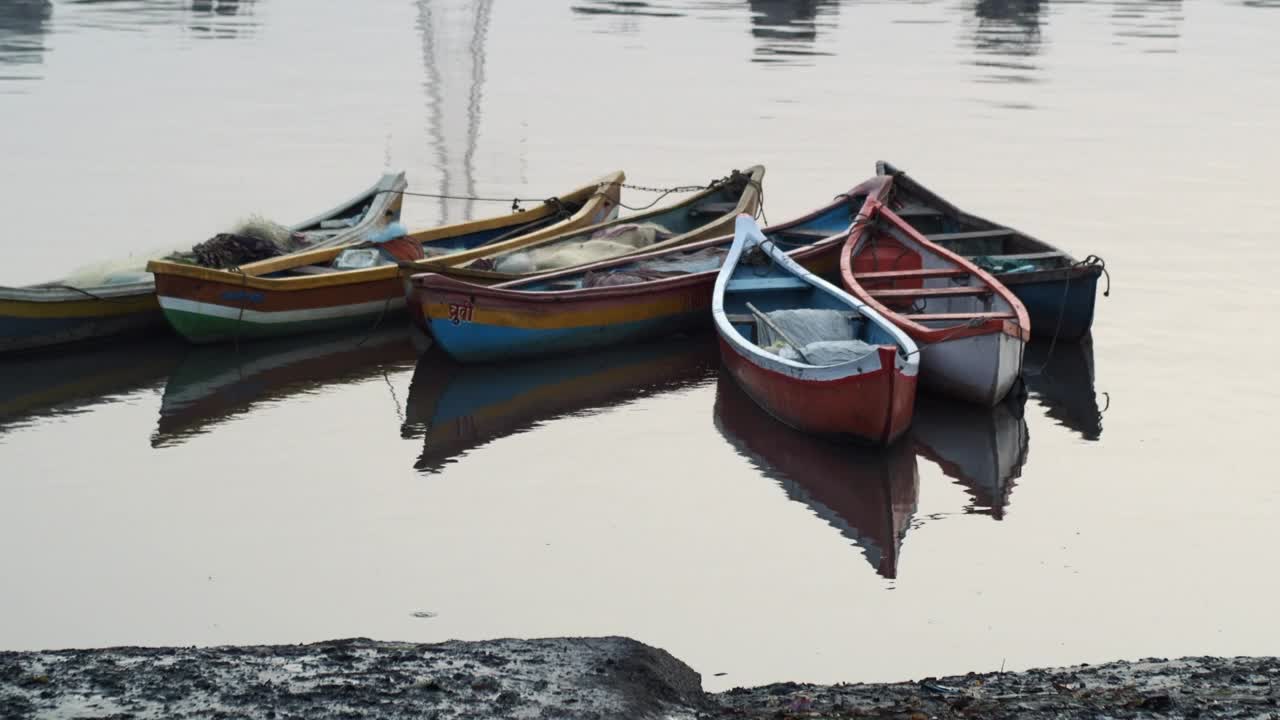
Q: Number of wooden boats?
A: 7